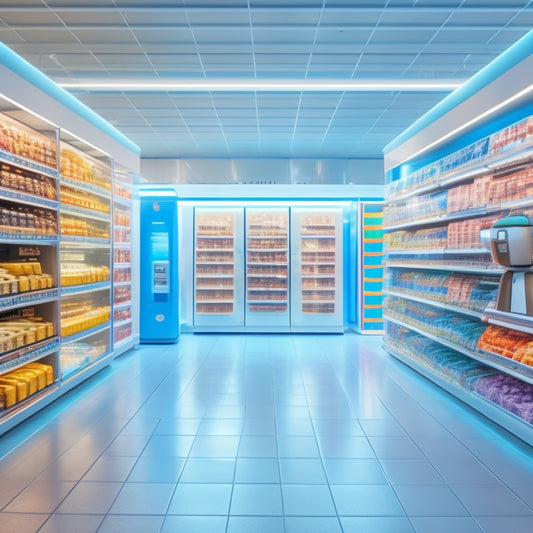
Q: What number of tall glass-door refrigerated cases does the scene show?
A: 3